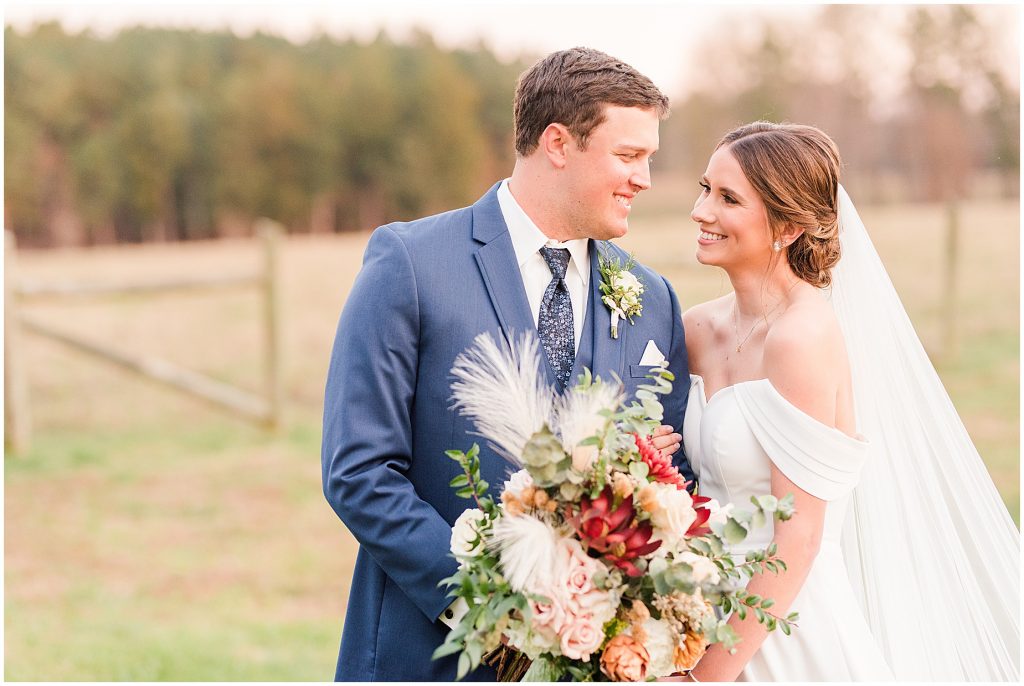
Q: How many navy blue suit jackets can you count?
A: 1